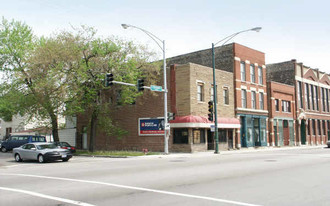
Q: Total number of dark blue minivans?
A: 1